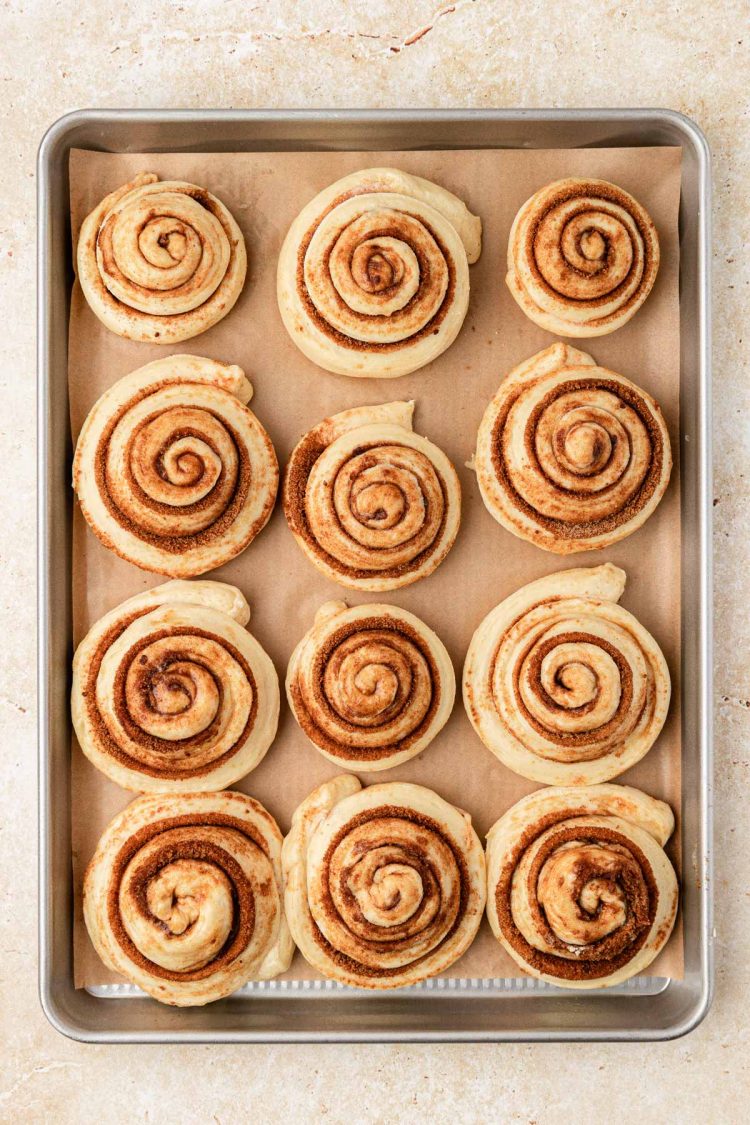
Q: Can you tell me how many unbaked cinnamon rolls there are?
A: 12